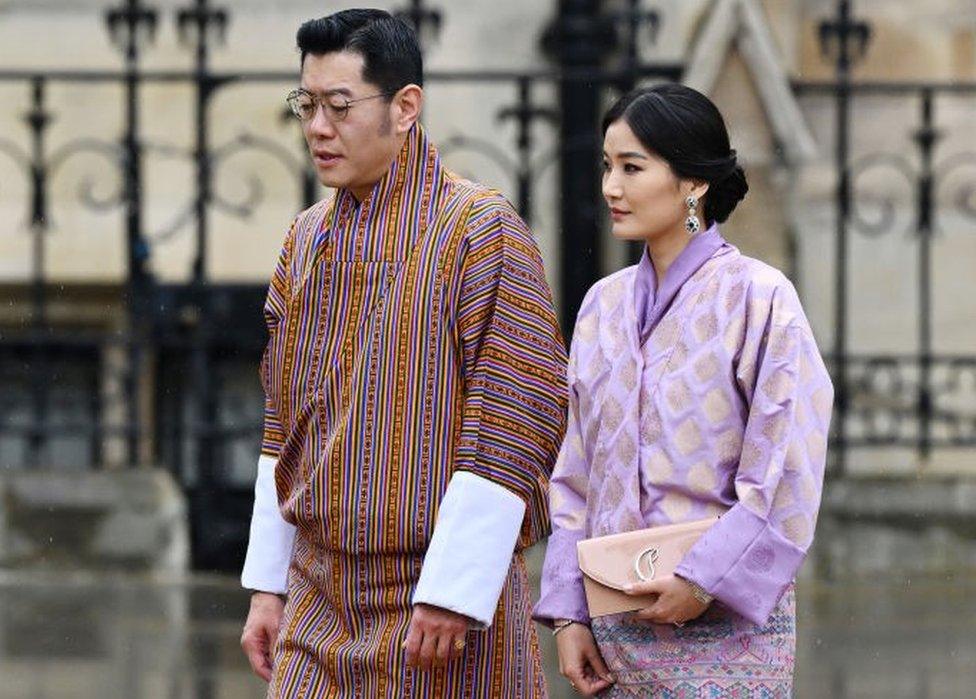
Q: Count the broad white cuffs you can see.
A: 2